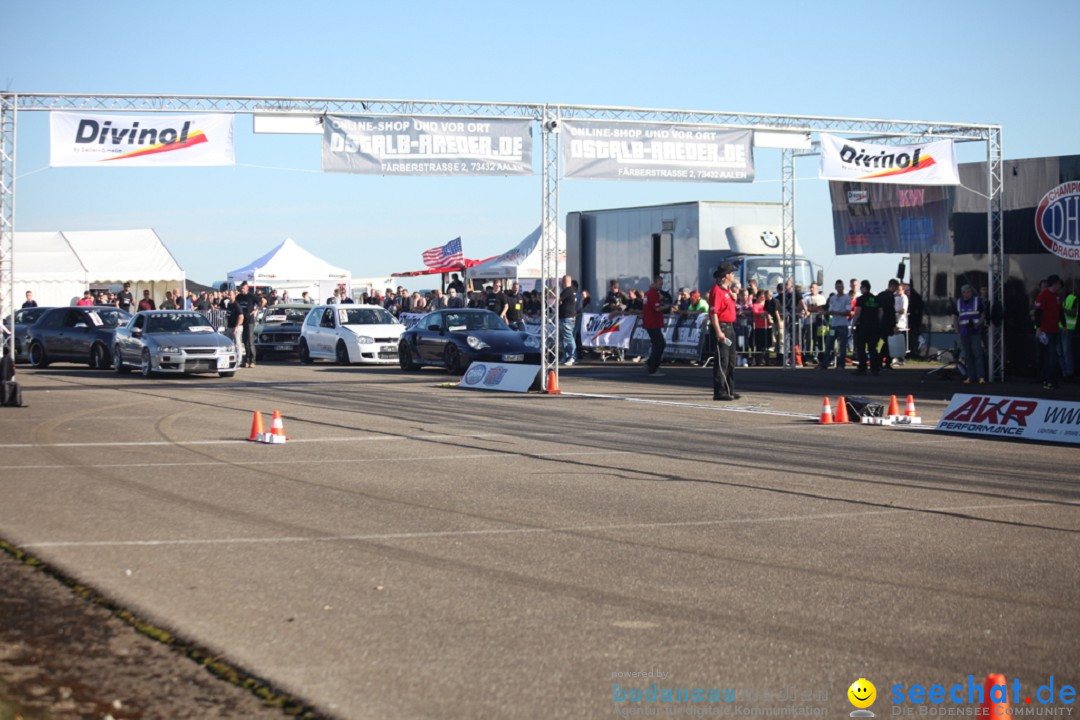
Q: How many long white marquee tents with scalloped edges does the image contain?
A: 1